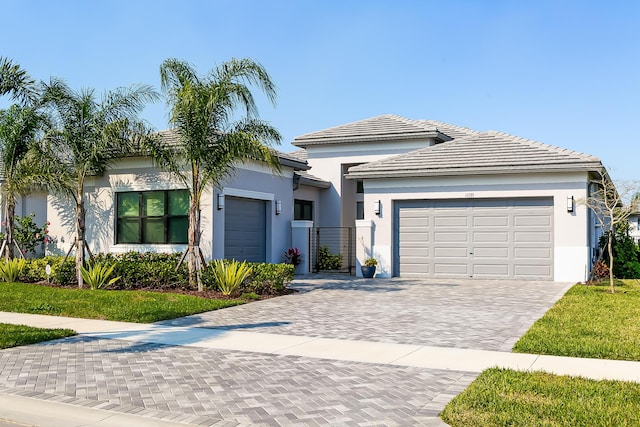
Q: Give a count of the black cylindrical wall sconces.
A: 4